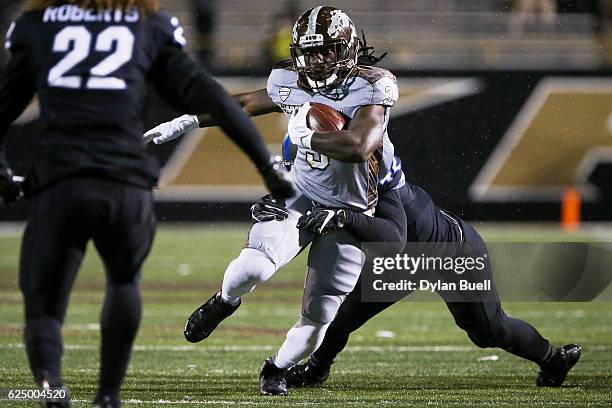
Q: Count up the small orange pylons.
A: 1